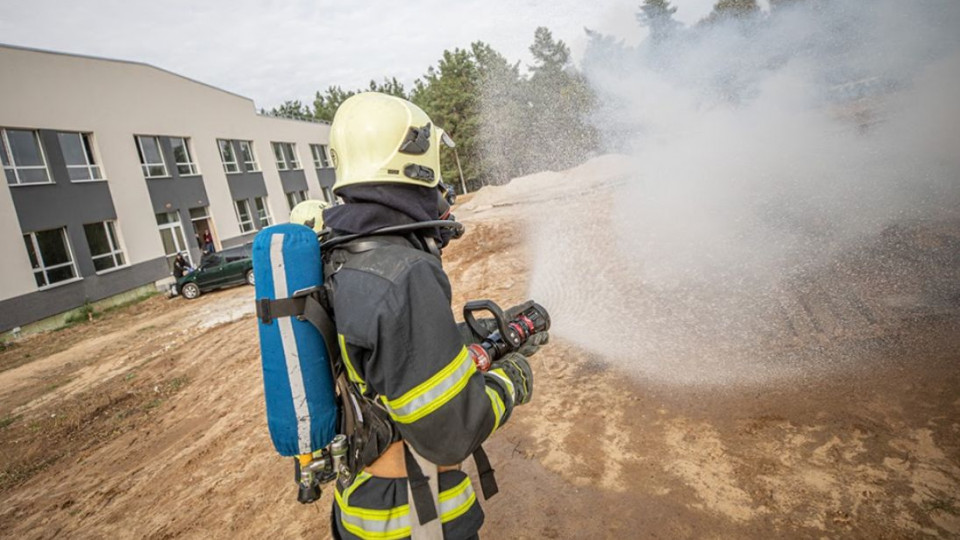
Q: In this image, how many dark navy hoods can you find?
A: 1